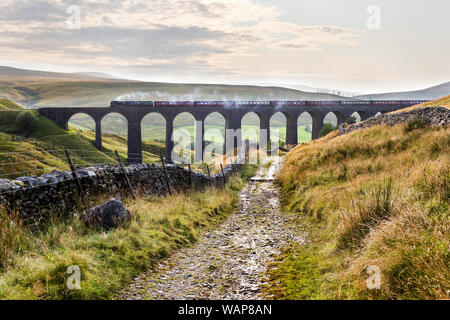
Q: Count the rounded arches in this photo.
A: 11